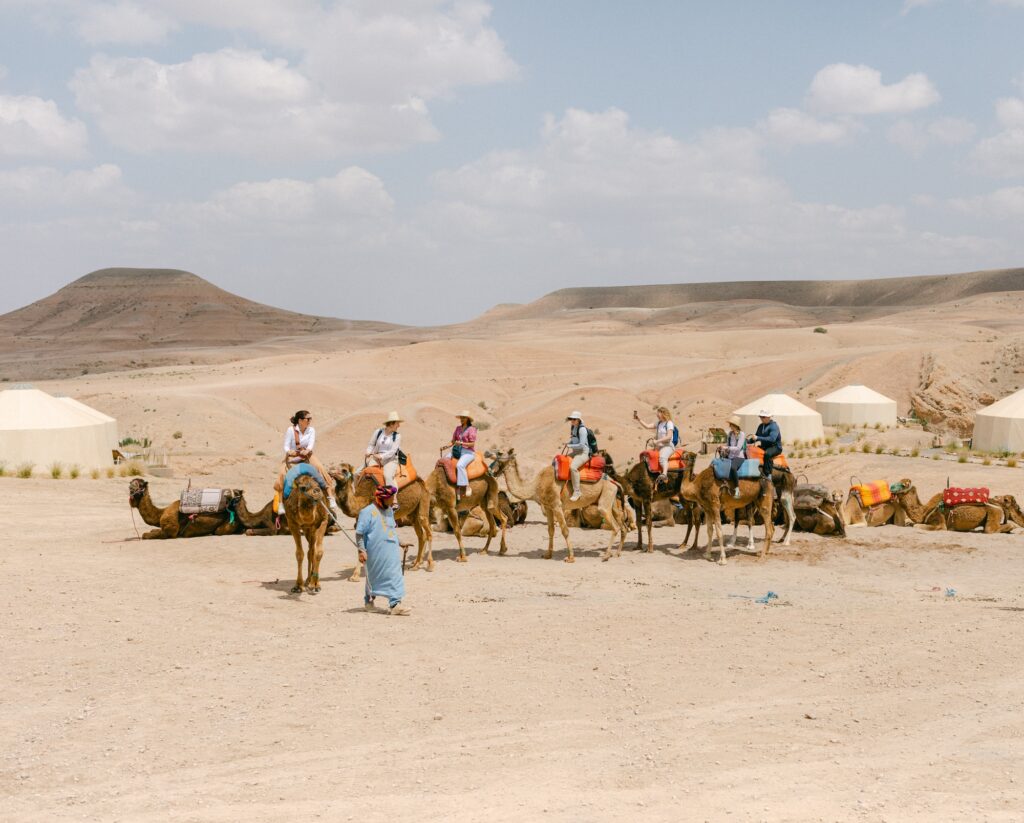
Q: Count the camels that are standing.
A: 7